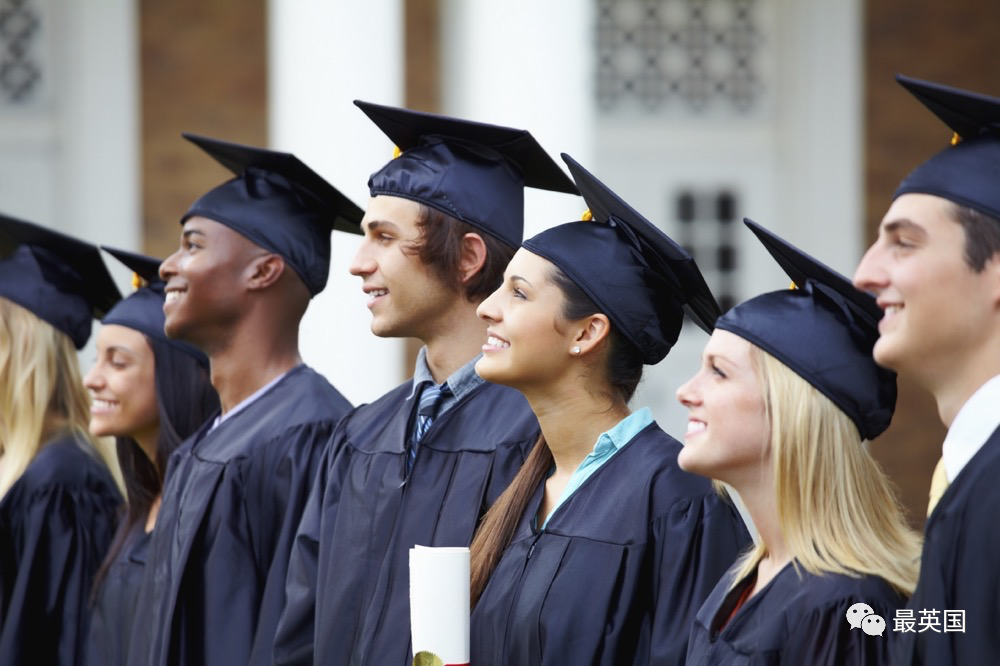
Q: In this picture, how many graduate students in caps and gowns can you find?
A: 7